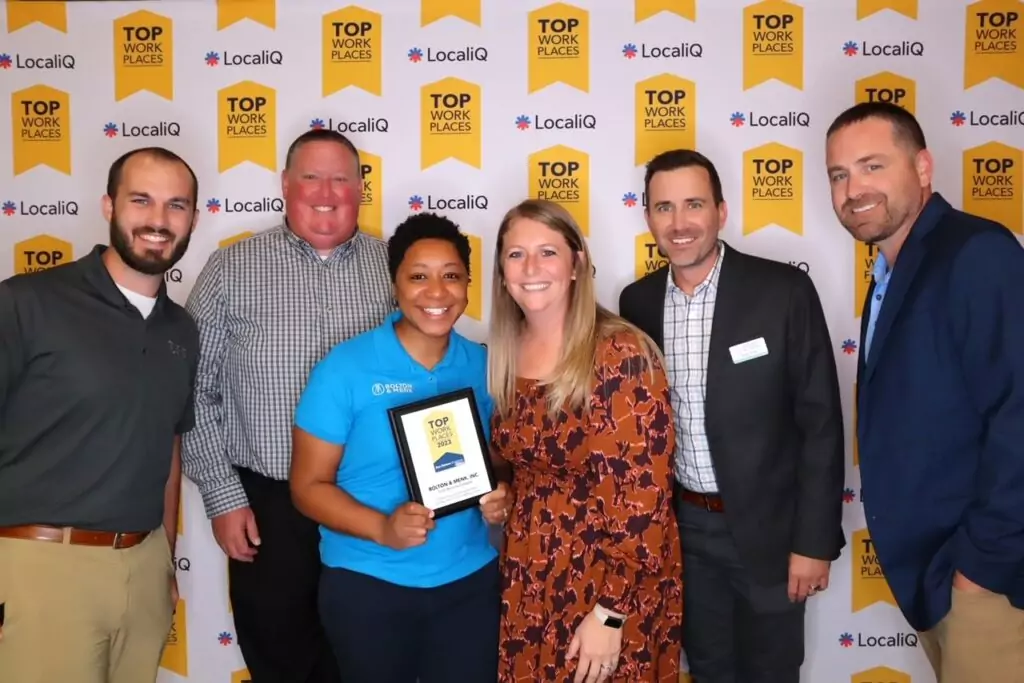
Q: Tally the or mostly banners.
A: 12